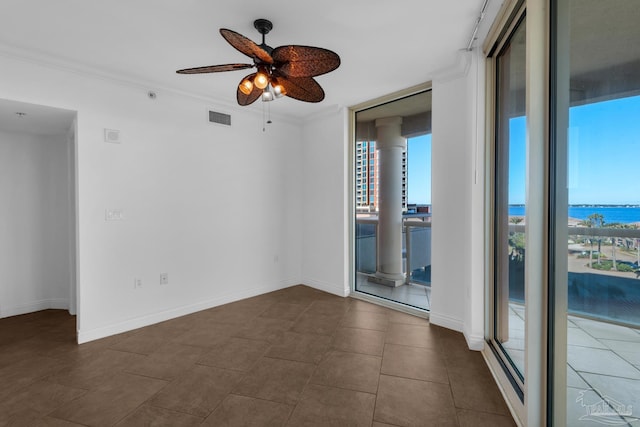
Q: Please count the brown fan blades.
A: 5